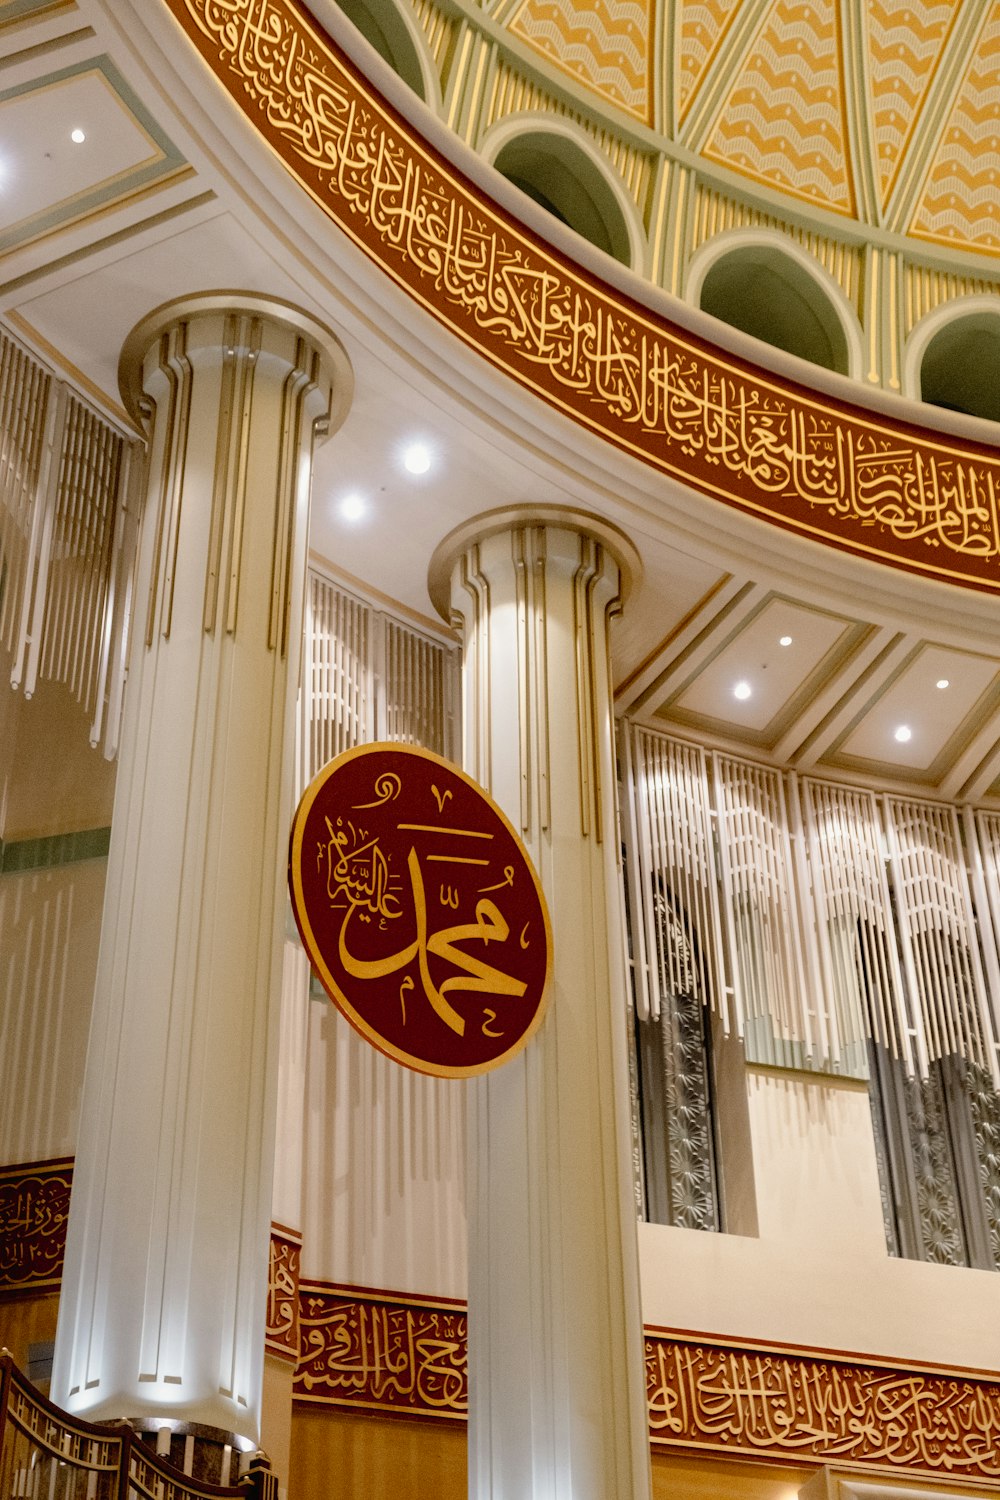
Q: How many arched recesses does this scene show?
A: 4